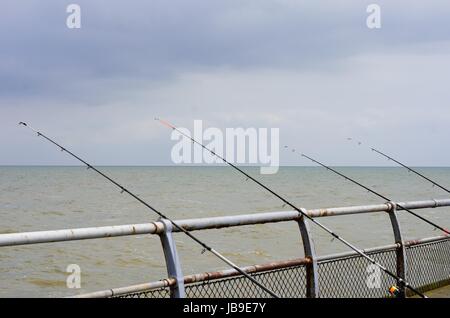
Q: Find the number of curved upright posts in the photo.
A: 3